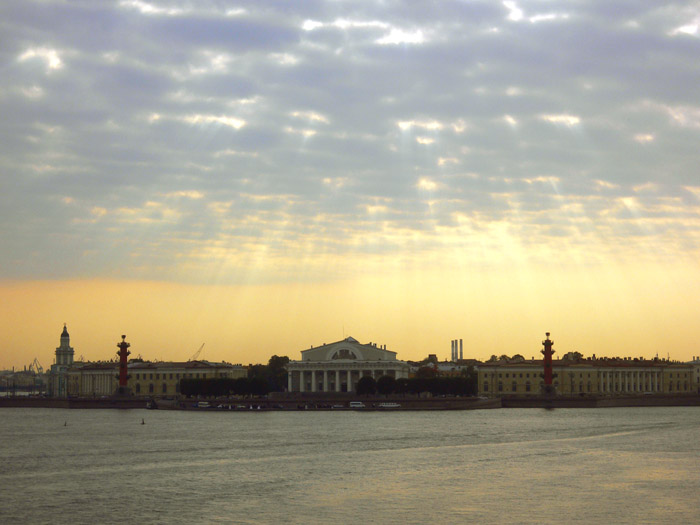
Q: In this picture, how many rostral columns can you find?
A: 2